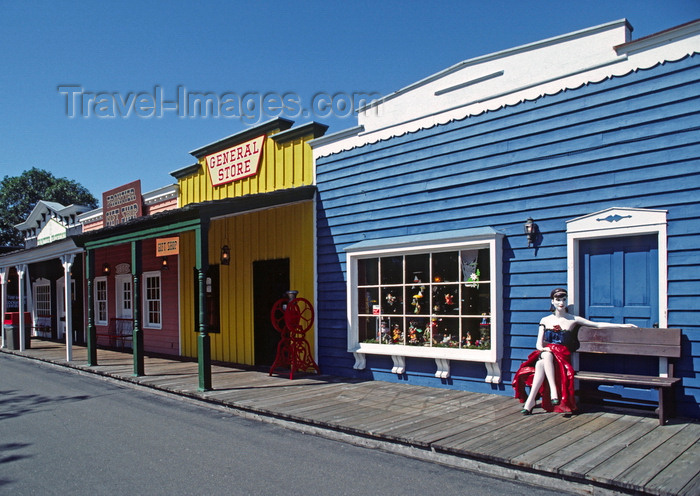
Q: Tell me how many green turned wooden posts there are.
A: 3